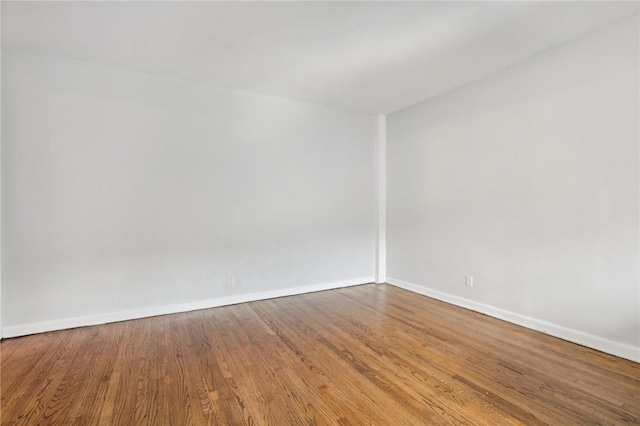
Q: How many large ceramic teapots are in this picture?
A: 0